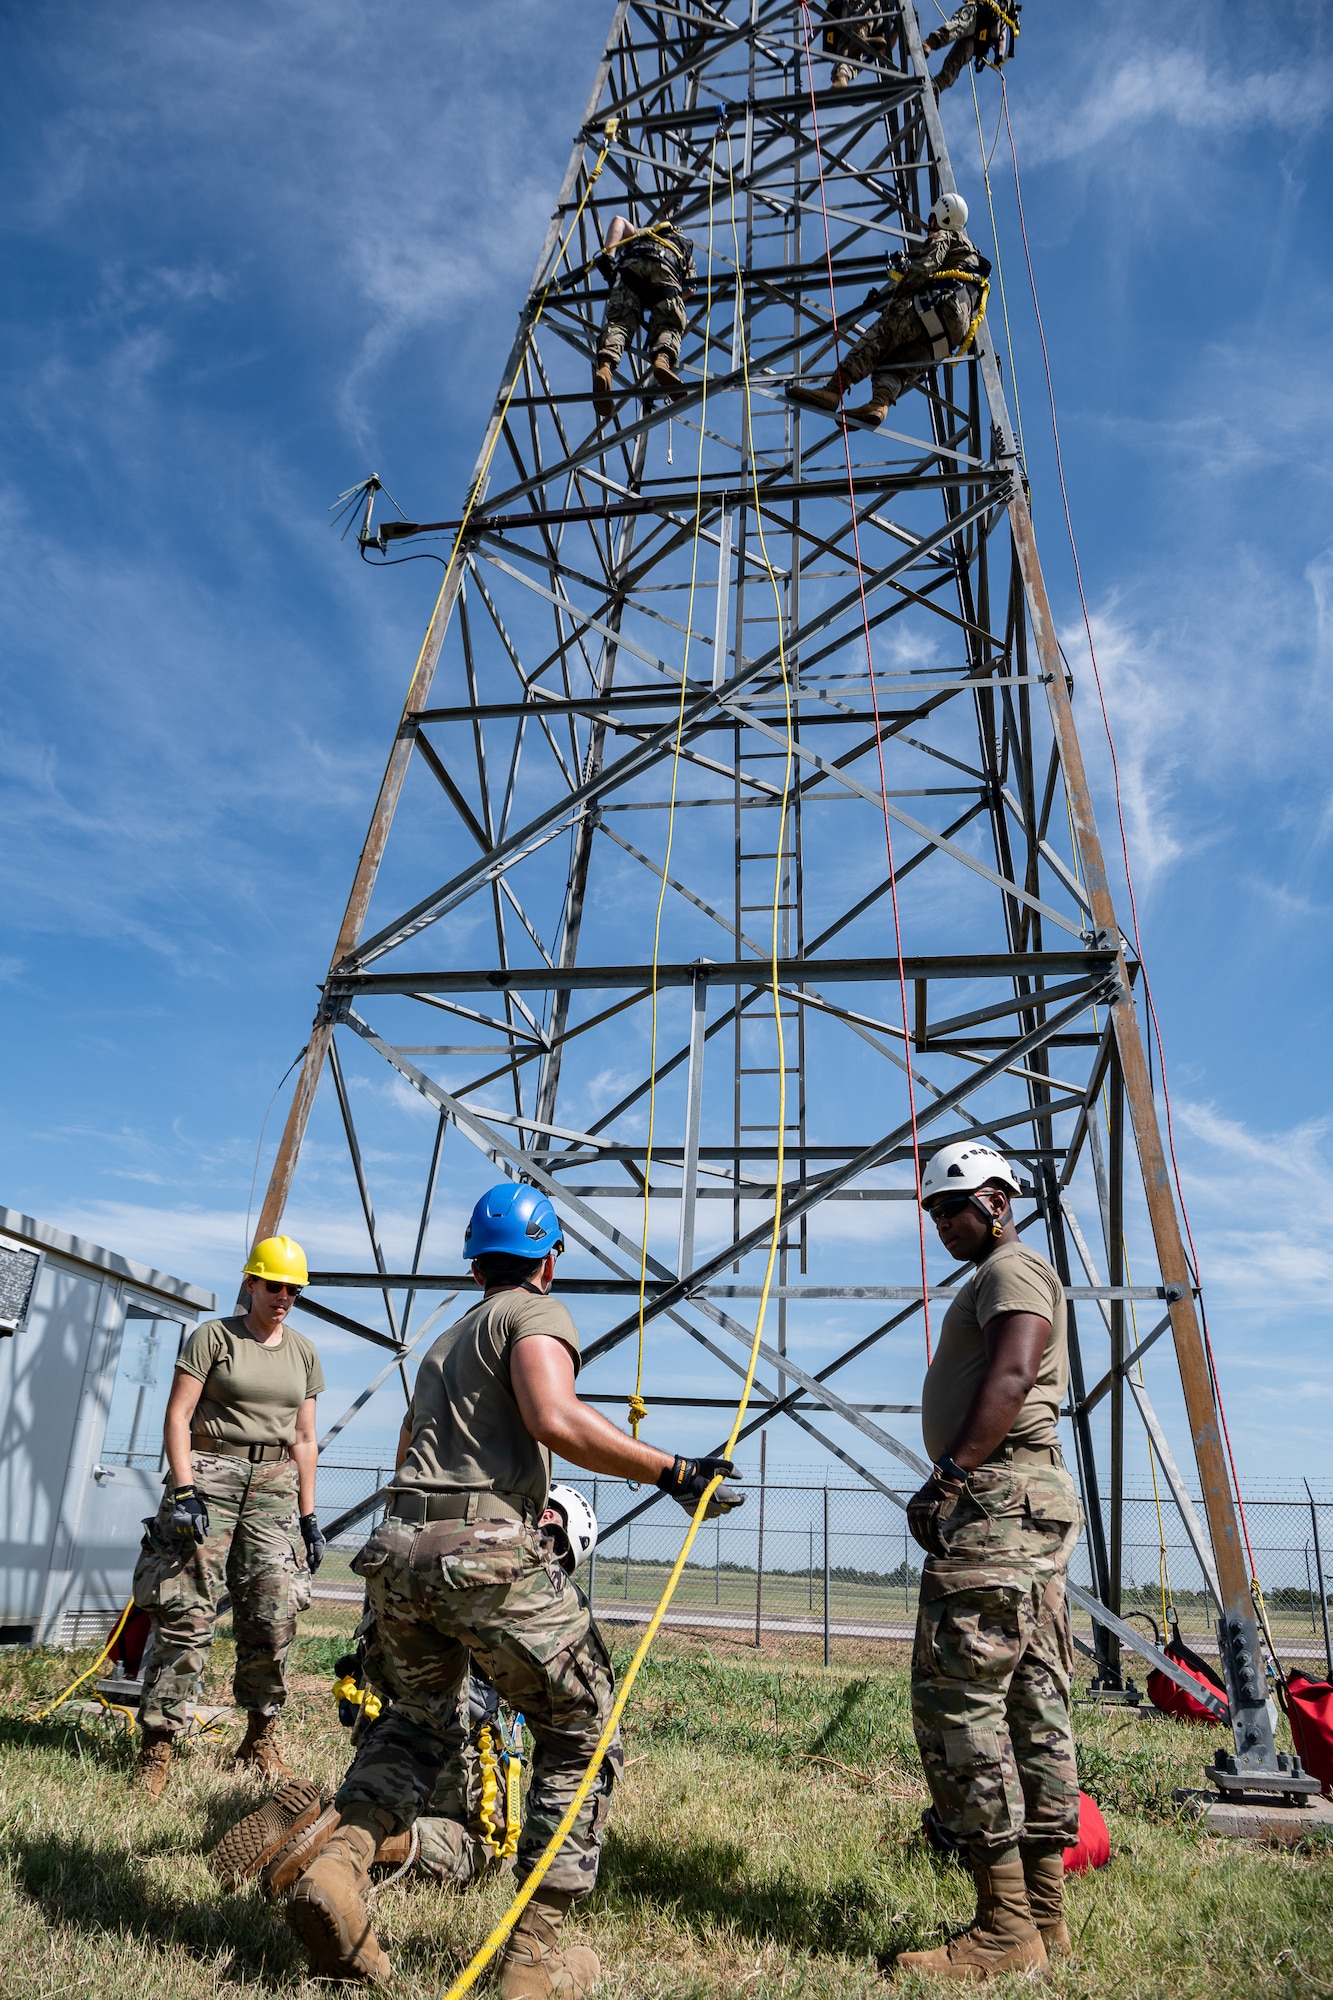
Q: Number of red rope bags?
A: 4